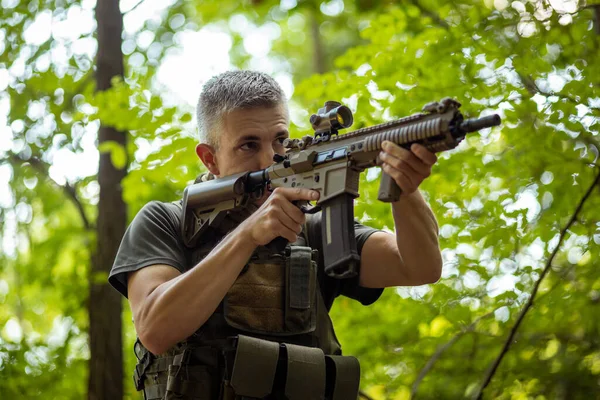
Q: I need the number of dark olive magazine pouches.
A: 3